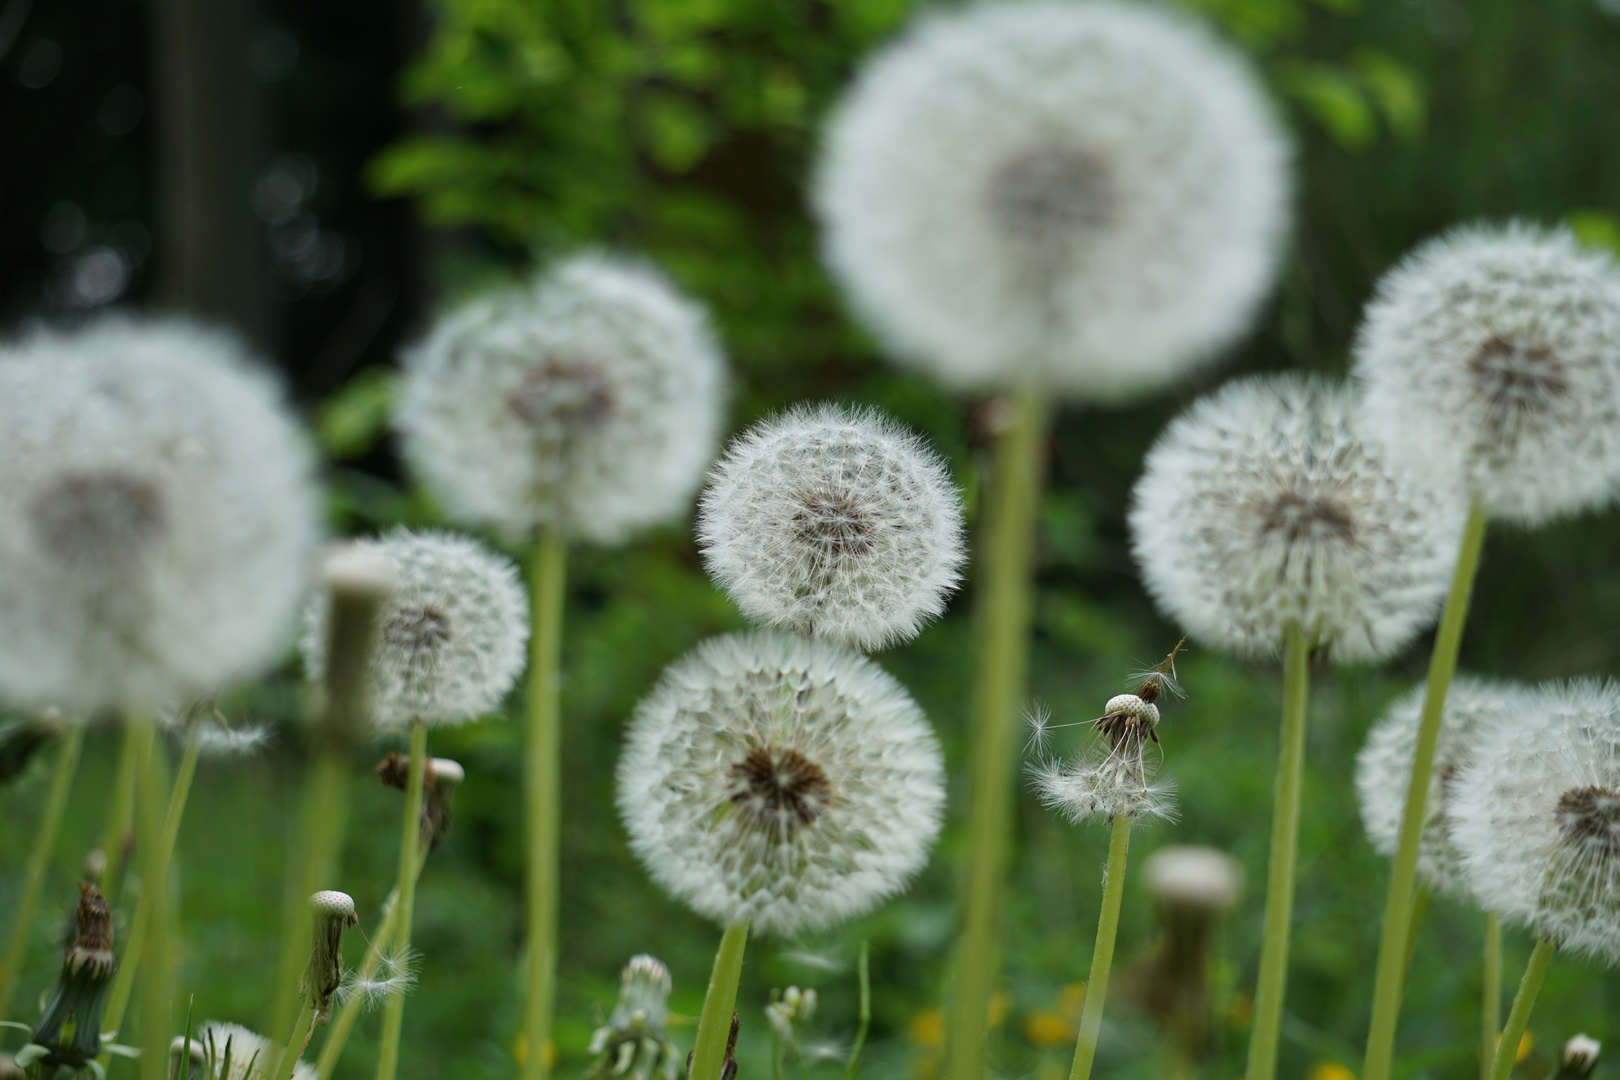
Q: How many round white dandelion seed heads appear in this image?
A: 10